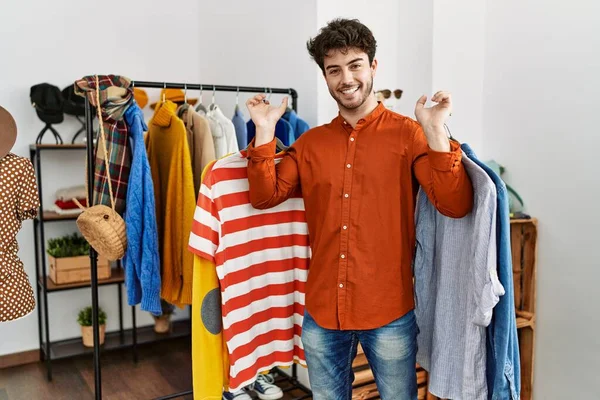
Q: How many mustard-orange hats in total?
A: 2